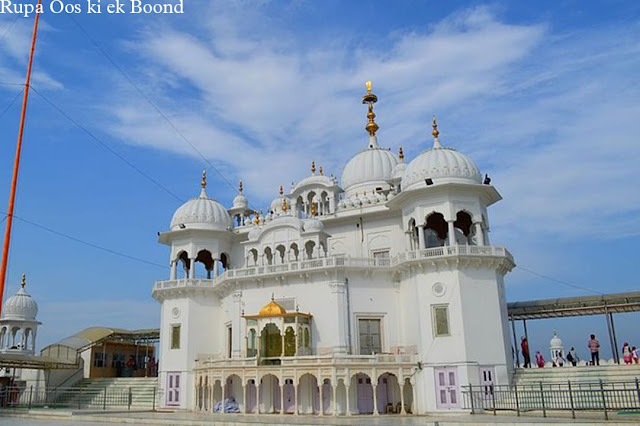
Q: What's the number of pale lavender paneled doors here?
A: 3